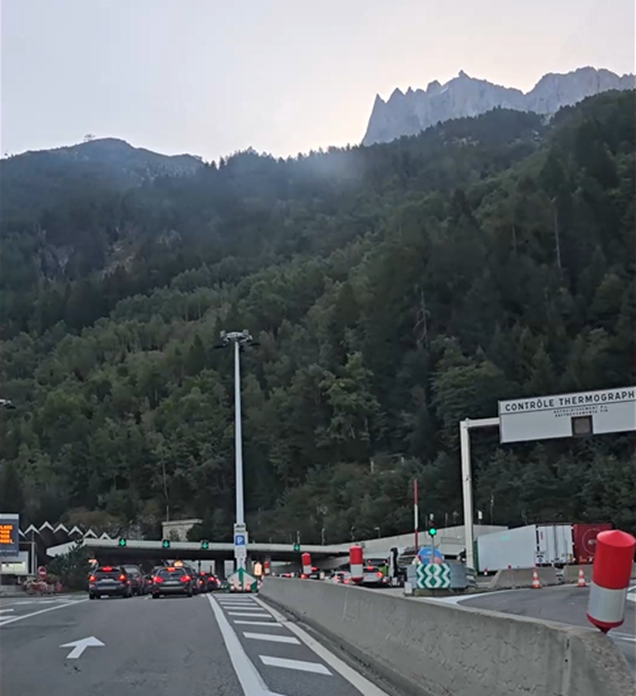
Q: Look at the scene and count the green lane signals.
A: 4